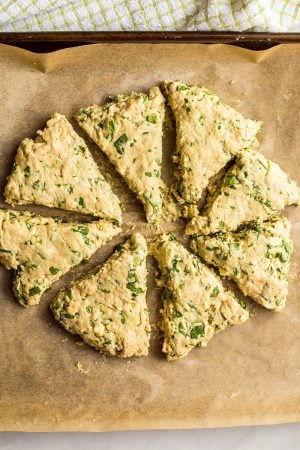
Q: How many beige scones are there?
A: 8